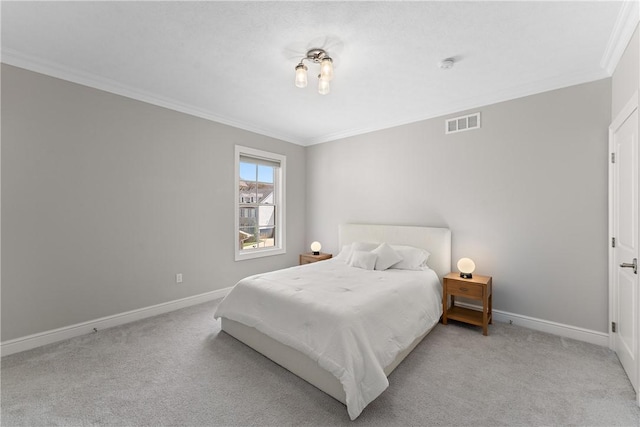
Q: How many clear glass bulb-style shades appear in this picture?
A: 3